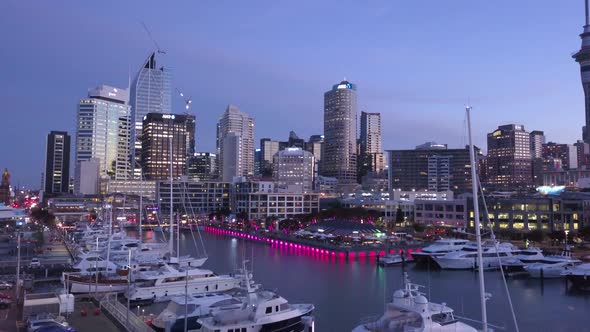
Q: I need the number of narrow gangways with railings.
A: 1